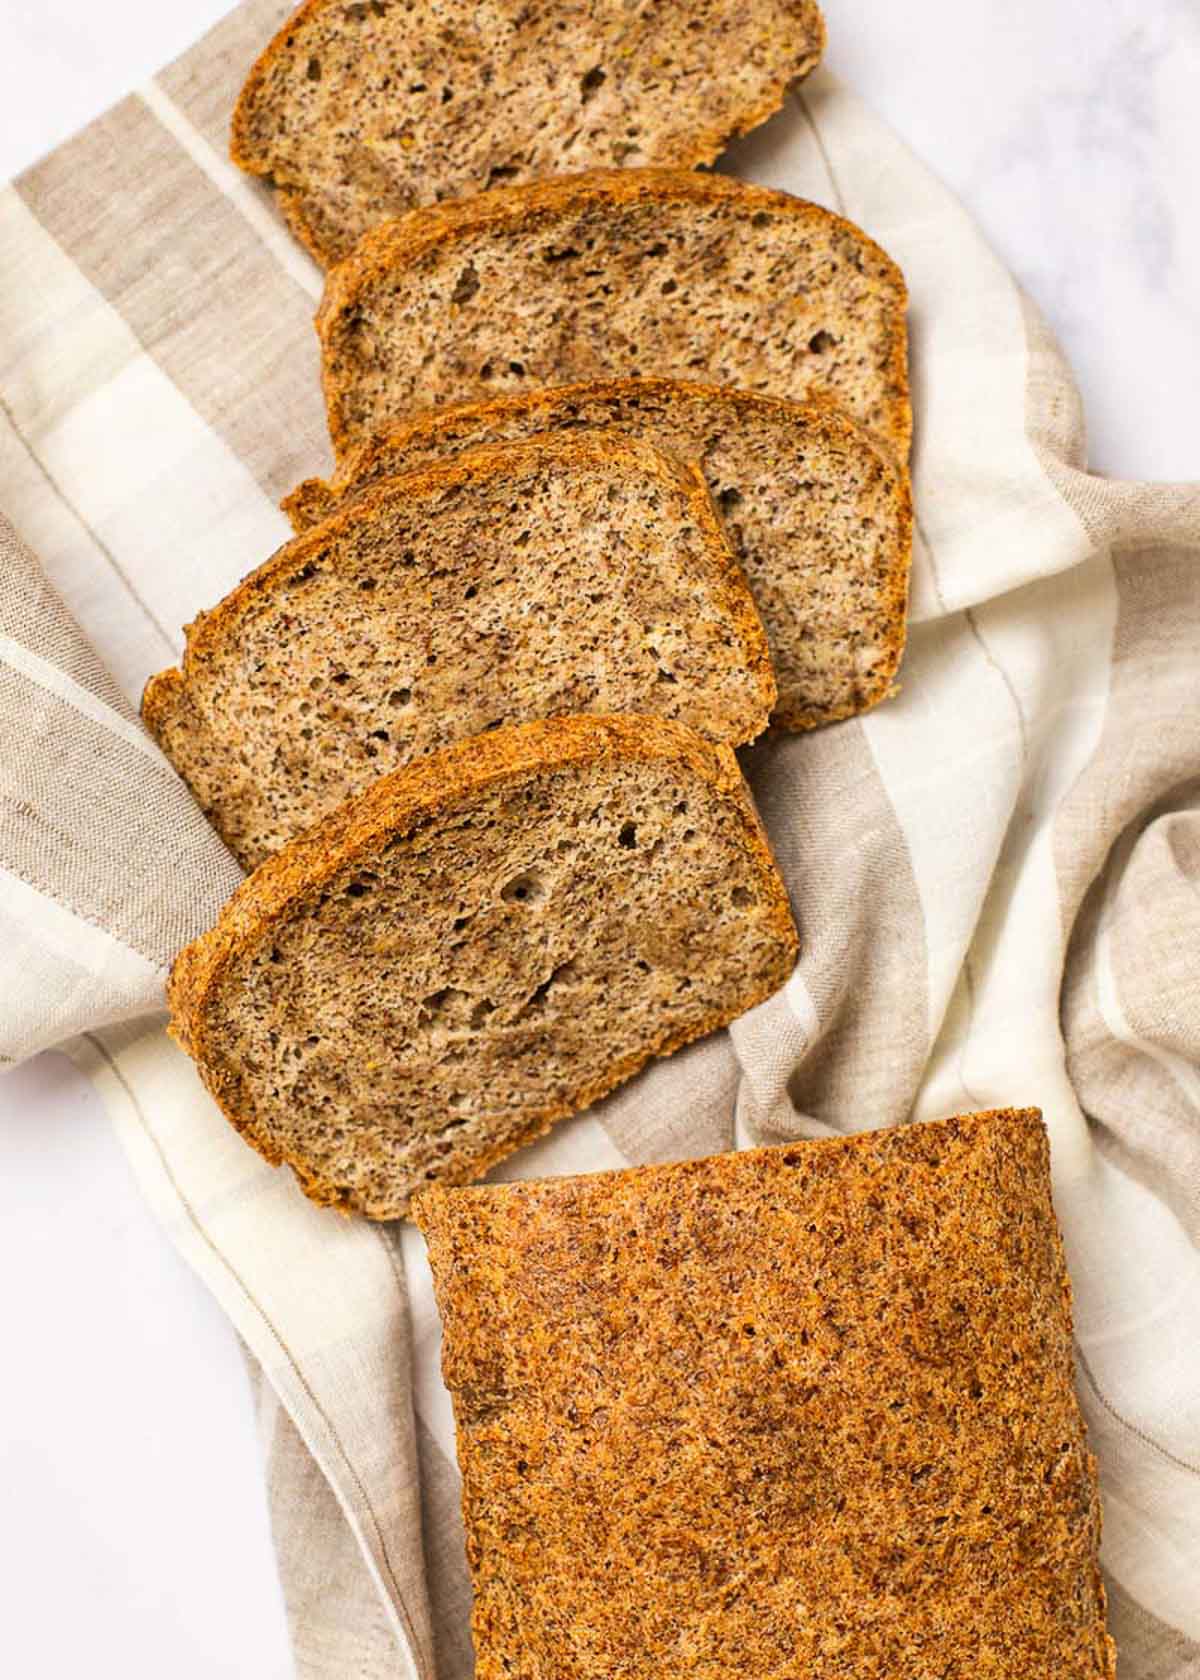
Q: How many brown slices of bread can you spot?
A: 5